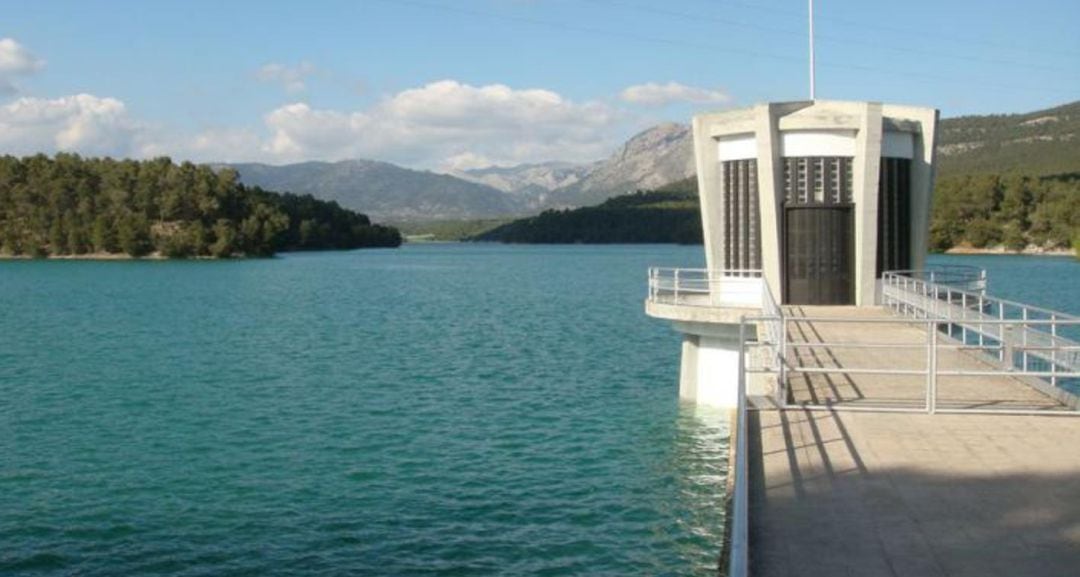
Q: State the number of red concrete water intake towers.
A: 0